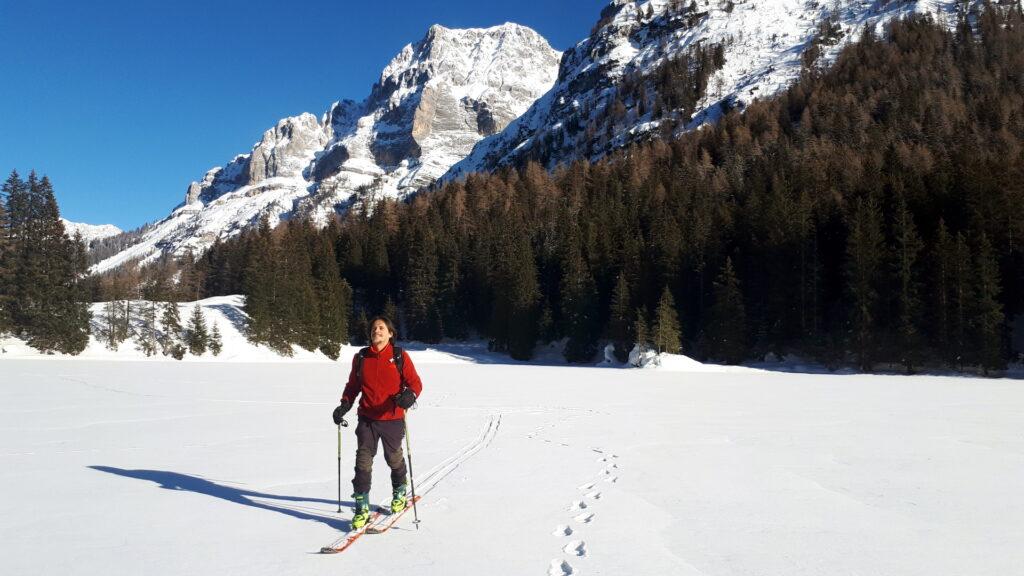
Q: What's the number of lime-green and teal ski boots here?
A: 2